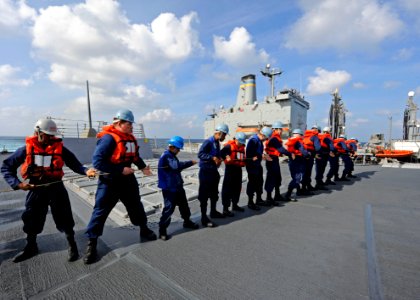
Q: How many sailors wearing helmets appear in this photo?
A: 12